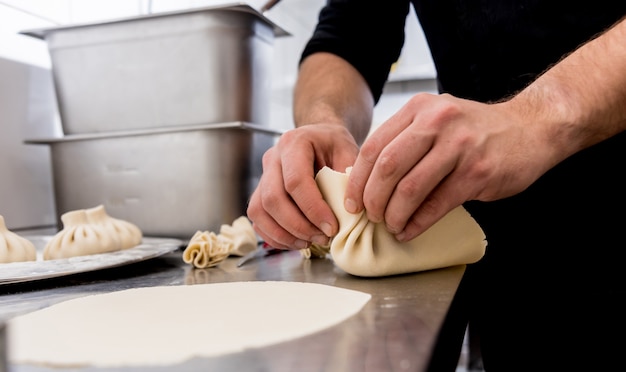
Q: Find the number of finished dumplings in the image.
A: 3